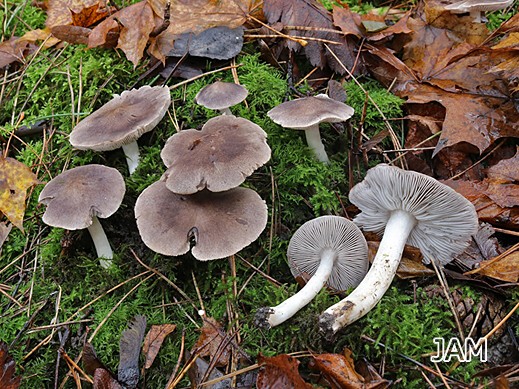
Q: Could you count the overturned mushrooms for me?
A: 2